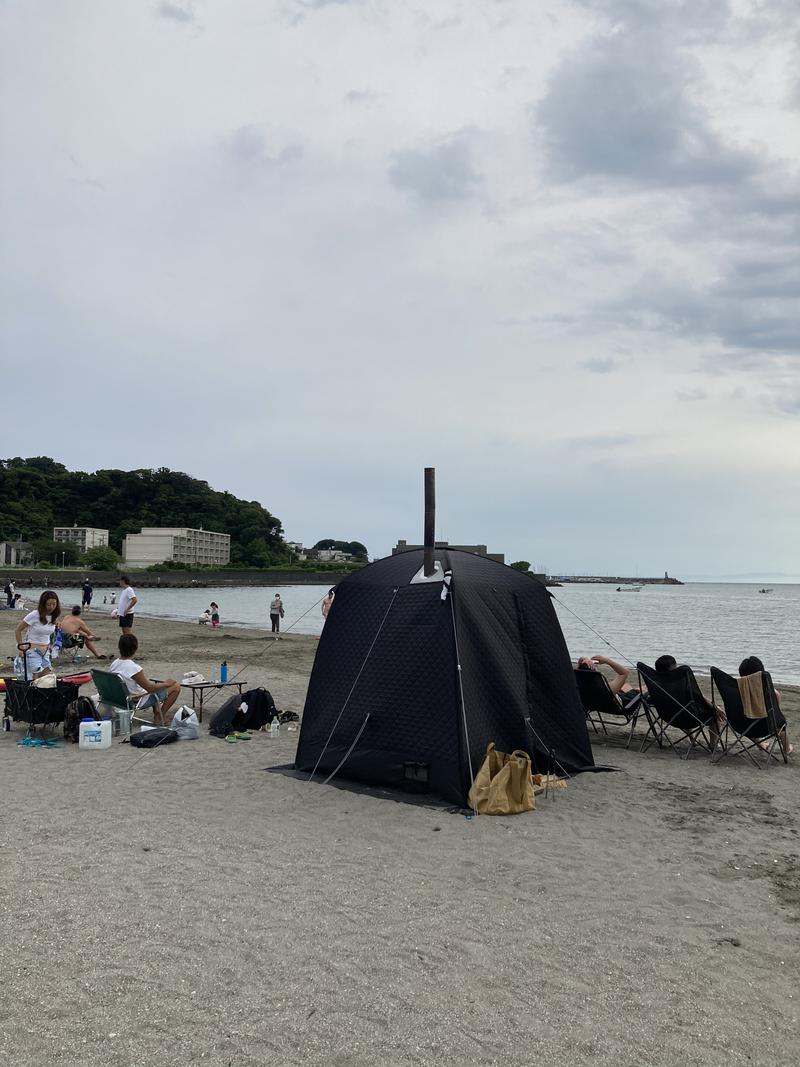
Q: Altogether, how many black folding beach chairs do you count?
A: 3